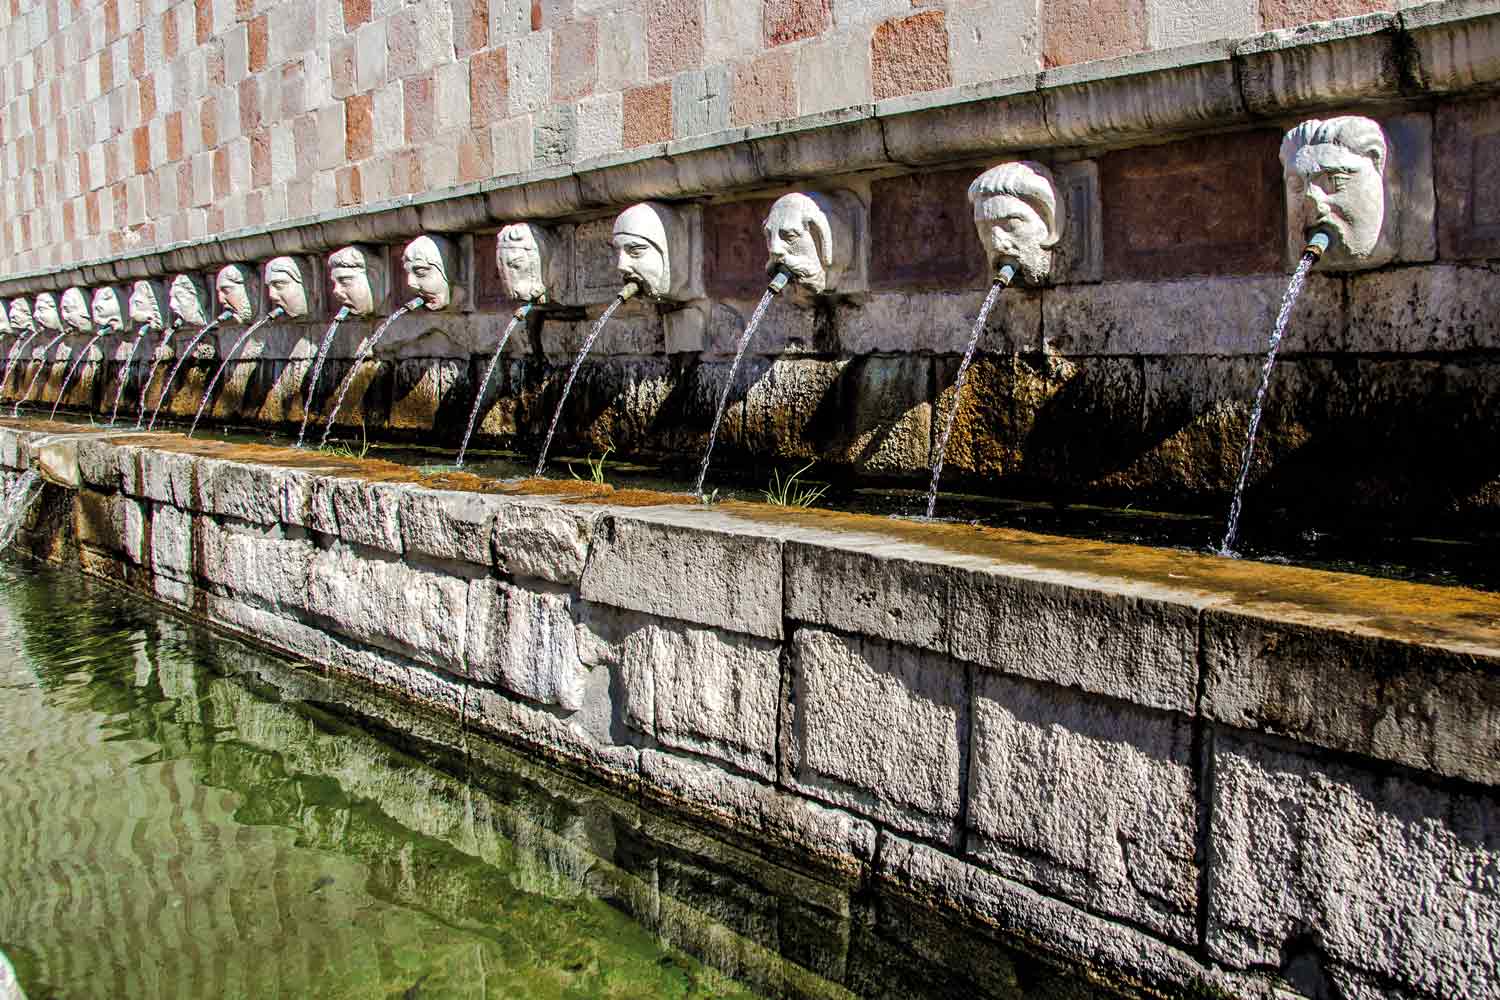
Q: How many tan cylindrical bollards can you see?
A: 0